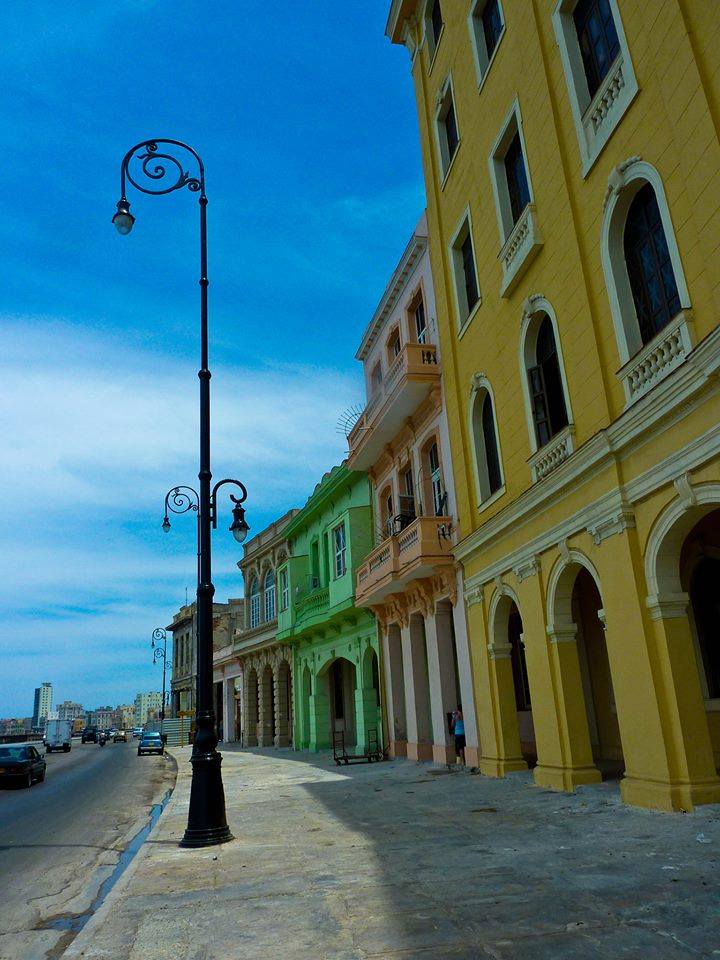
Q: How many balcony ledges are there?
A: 7